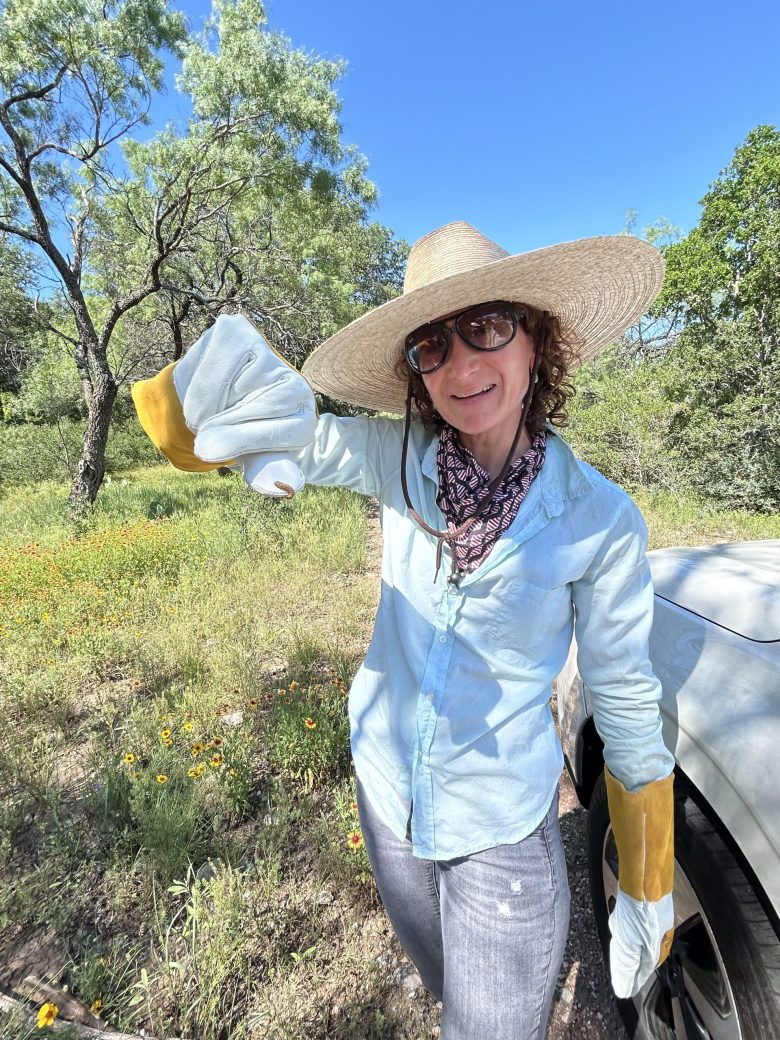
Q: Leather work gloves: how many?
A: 2